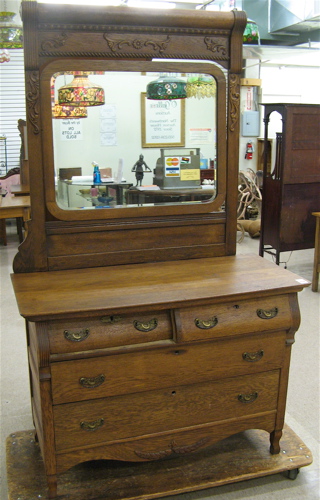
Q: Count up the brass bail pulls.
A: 8